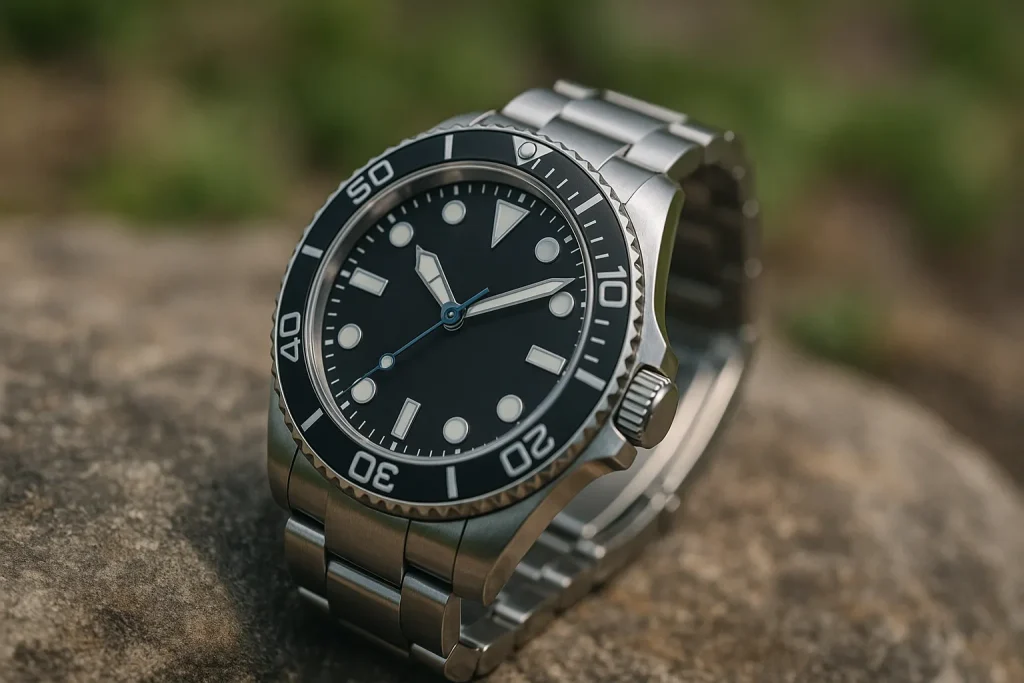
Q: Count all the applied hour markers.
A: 12